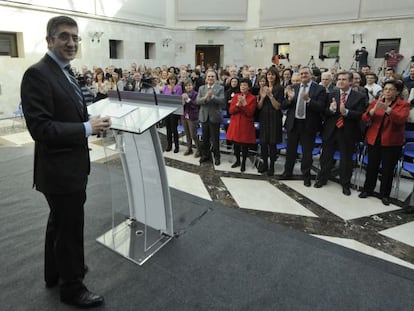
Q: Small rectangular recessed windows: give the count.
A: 6